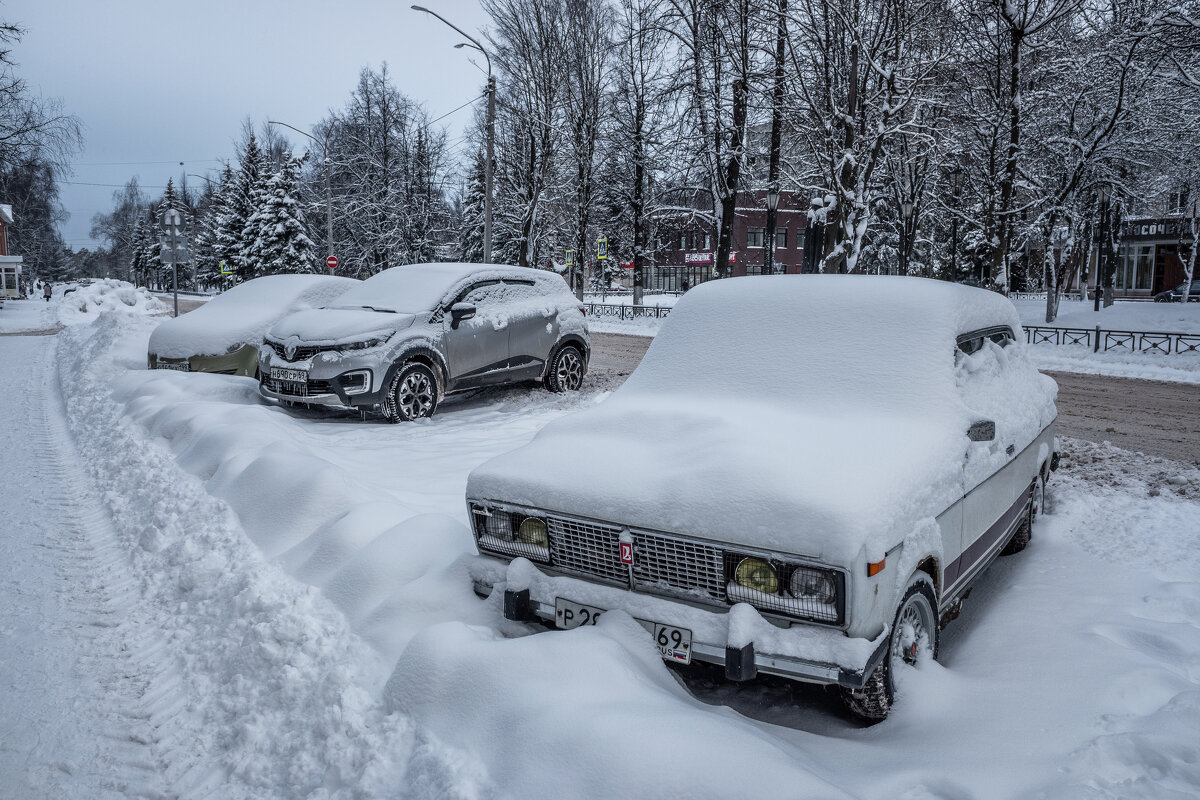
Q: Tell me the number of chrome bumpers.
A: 1